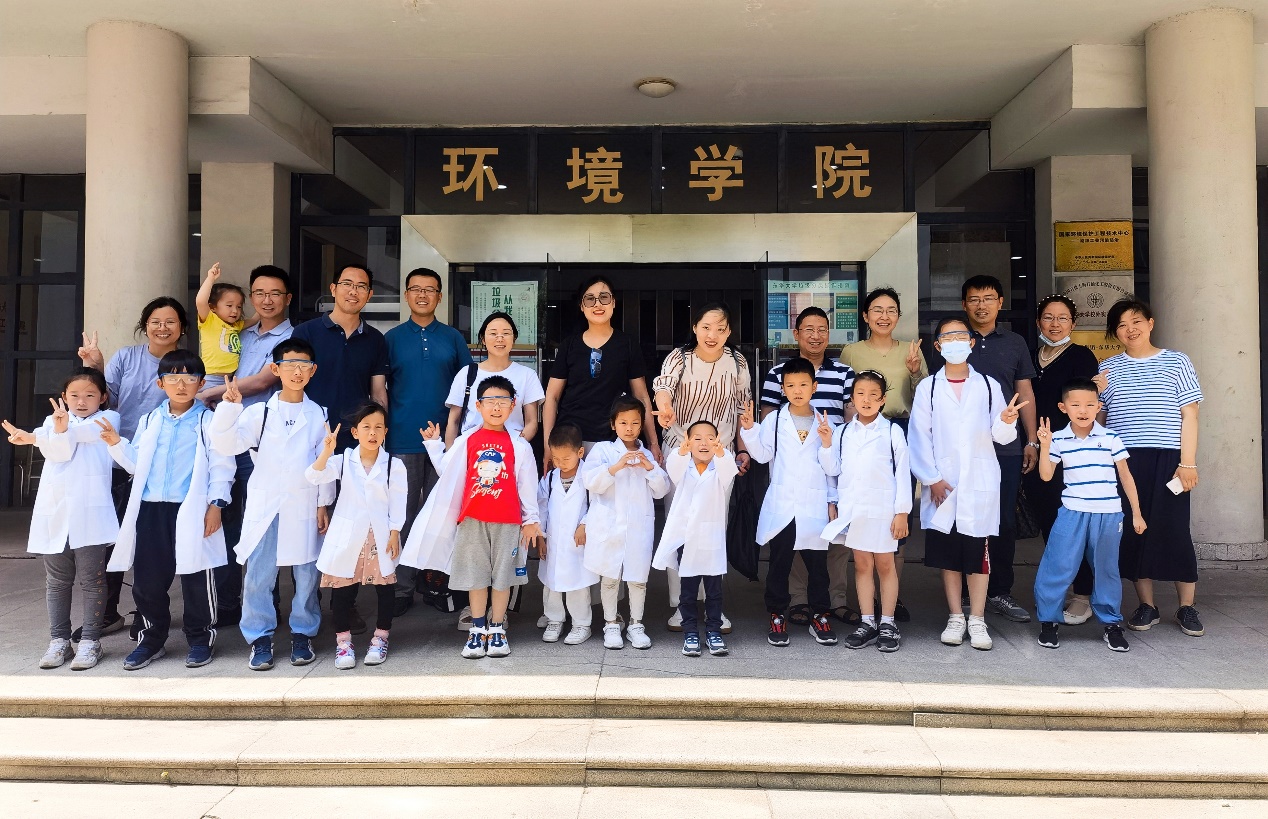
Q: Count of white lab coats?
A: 11